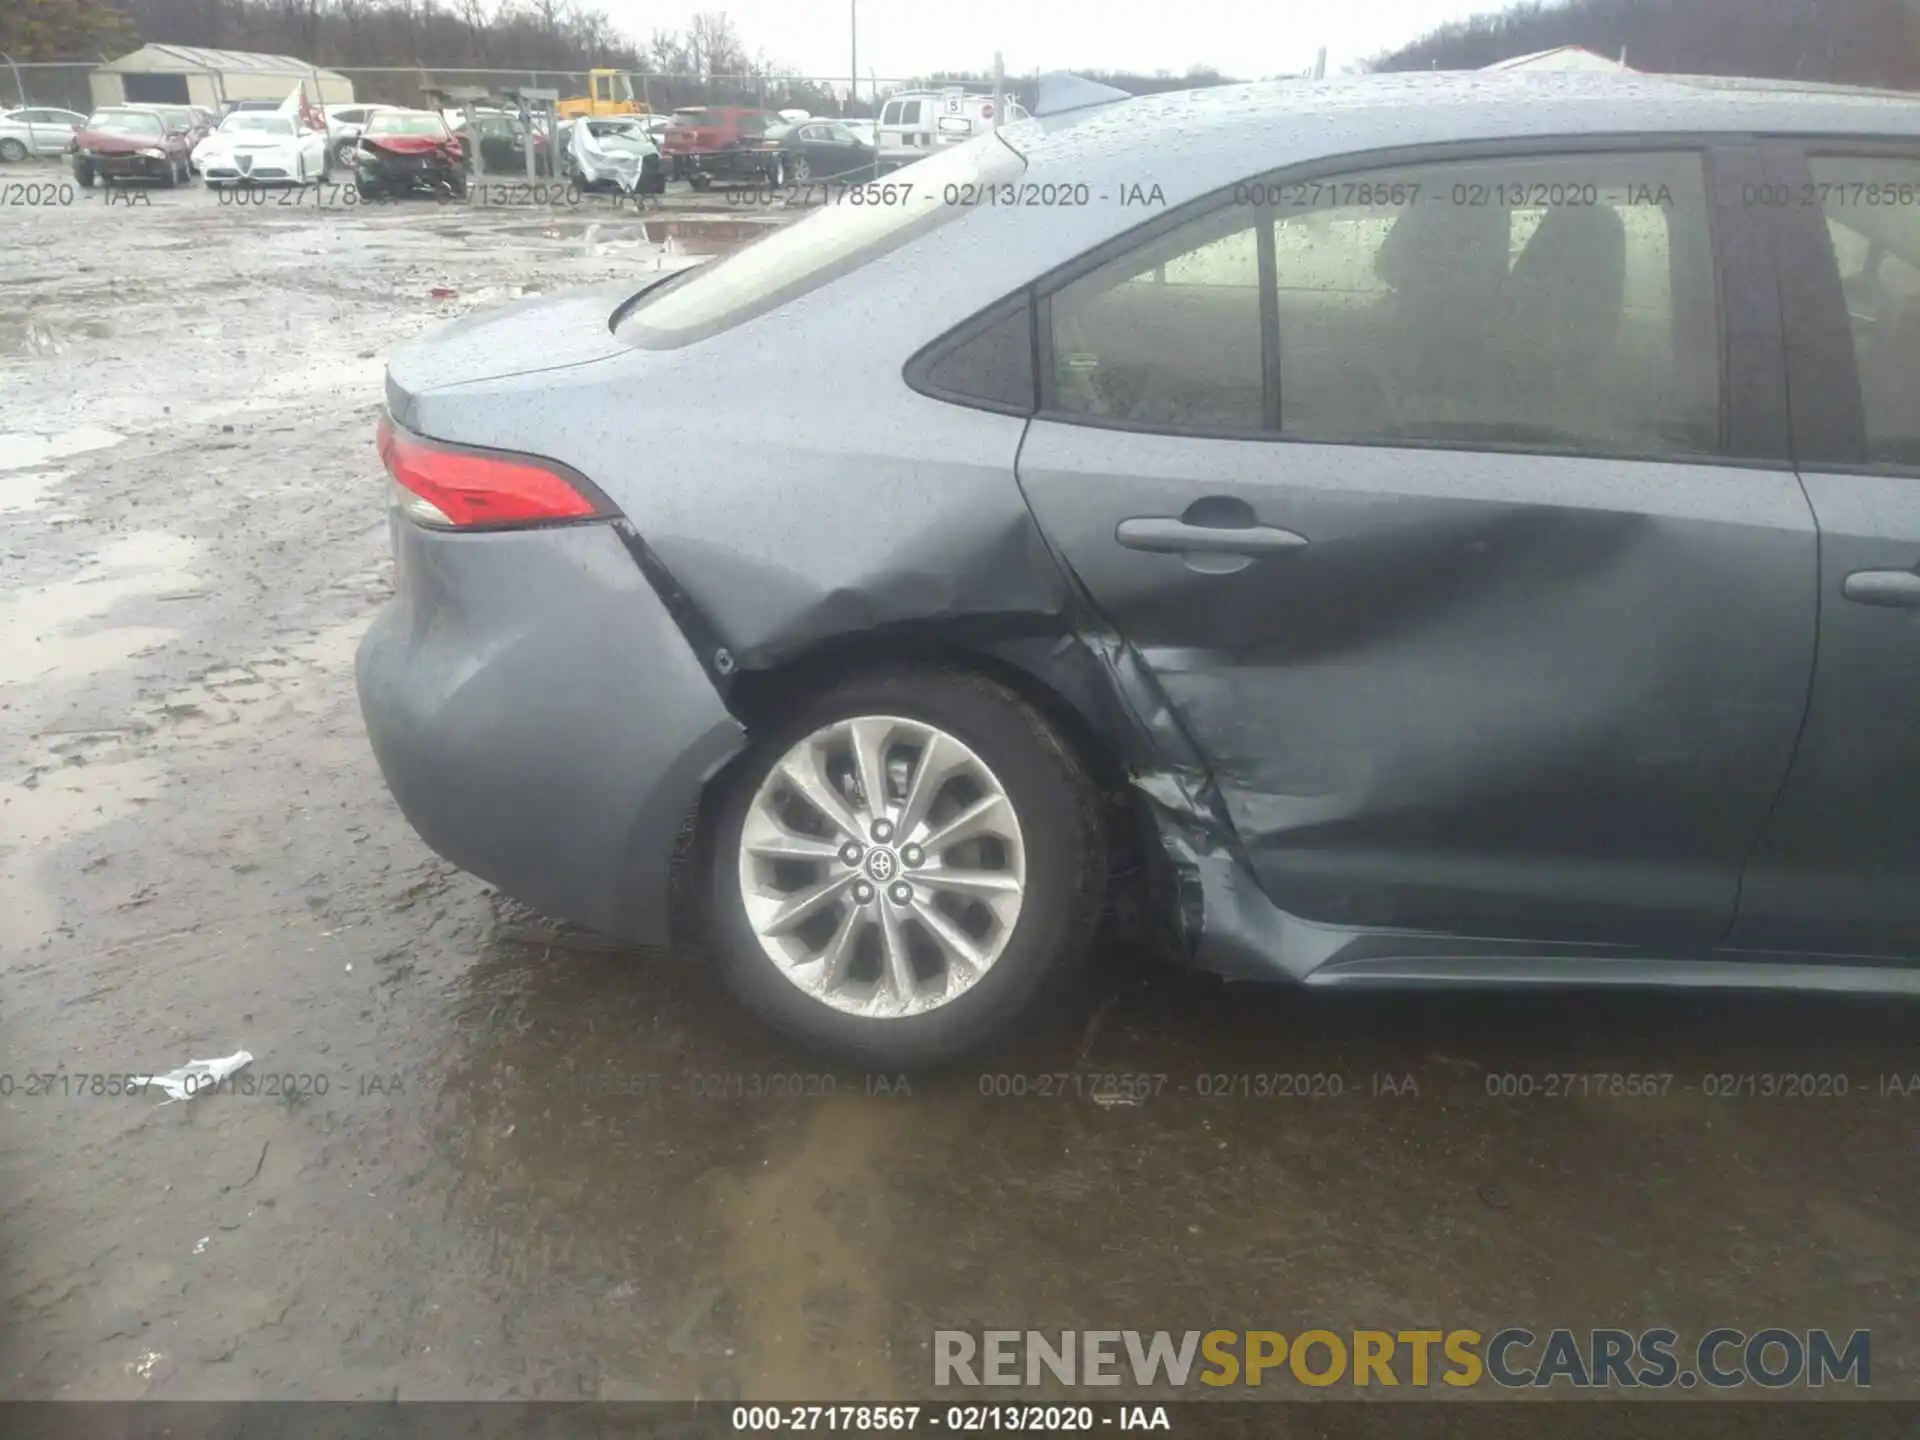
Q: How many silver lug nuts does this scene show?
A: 5